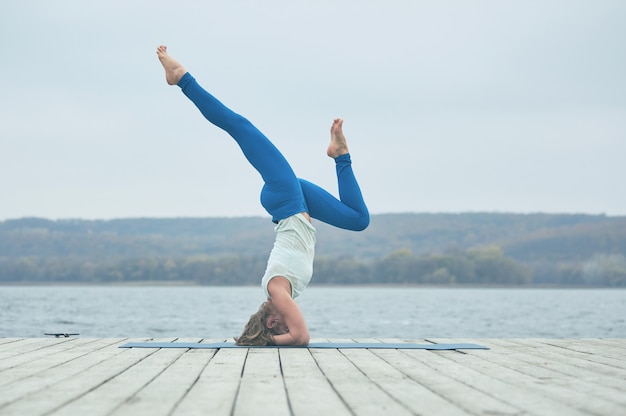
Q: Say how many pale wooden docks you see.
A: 1